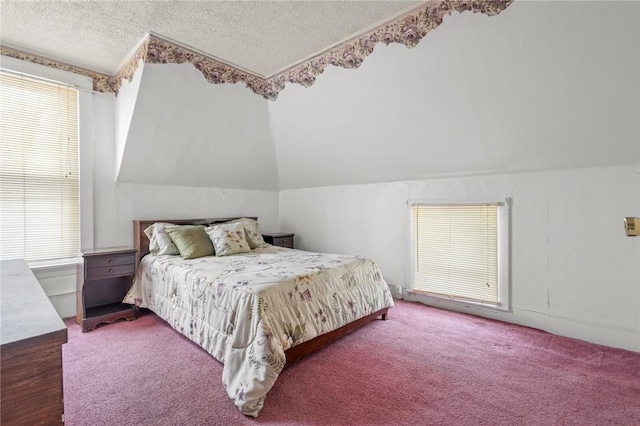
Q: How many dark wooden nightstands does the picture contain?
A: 2